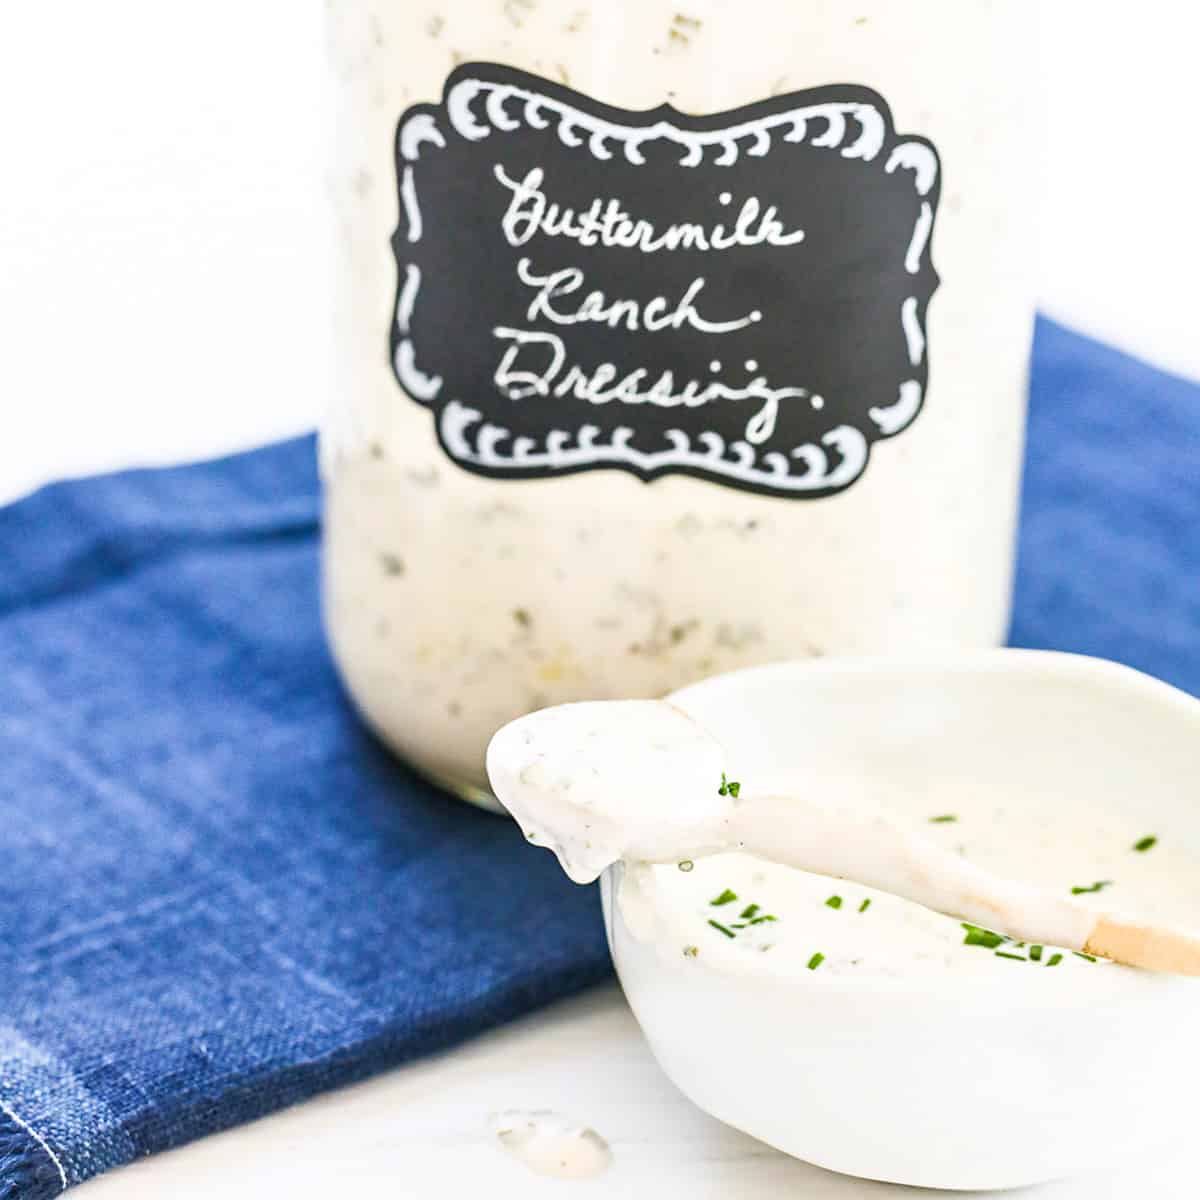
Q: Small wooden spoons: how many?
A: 1